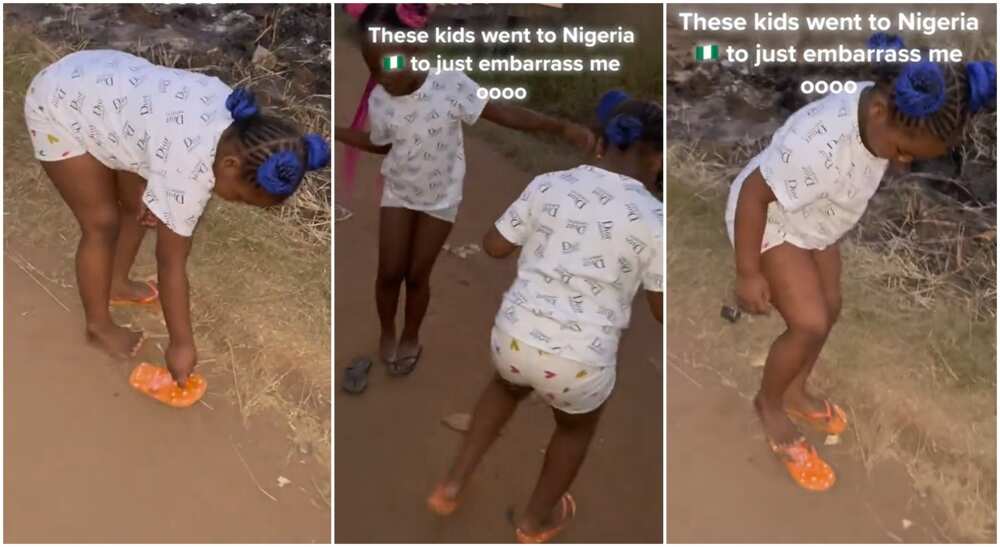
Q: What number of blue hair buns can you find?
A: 8